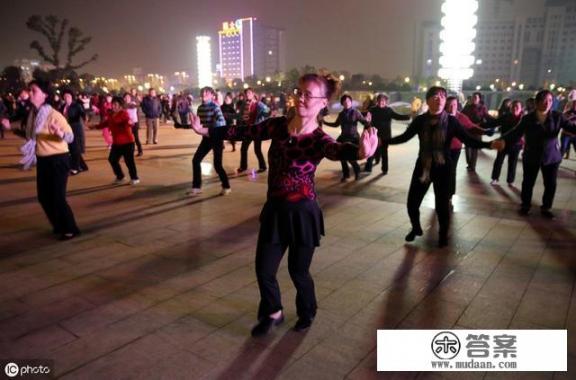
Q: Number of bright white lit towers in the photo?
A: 2